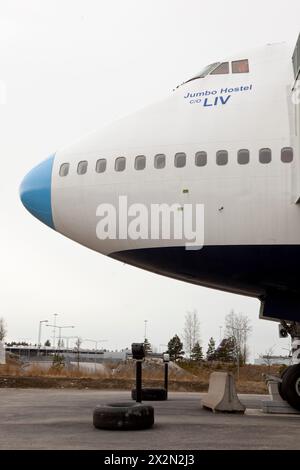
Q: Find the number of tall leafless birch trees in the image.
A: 2